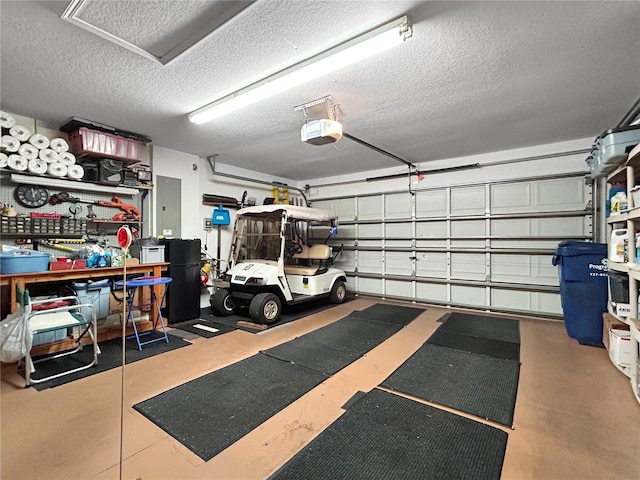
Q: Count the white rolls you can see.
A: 13